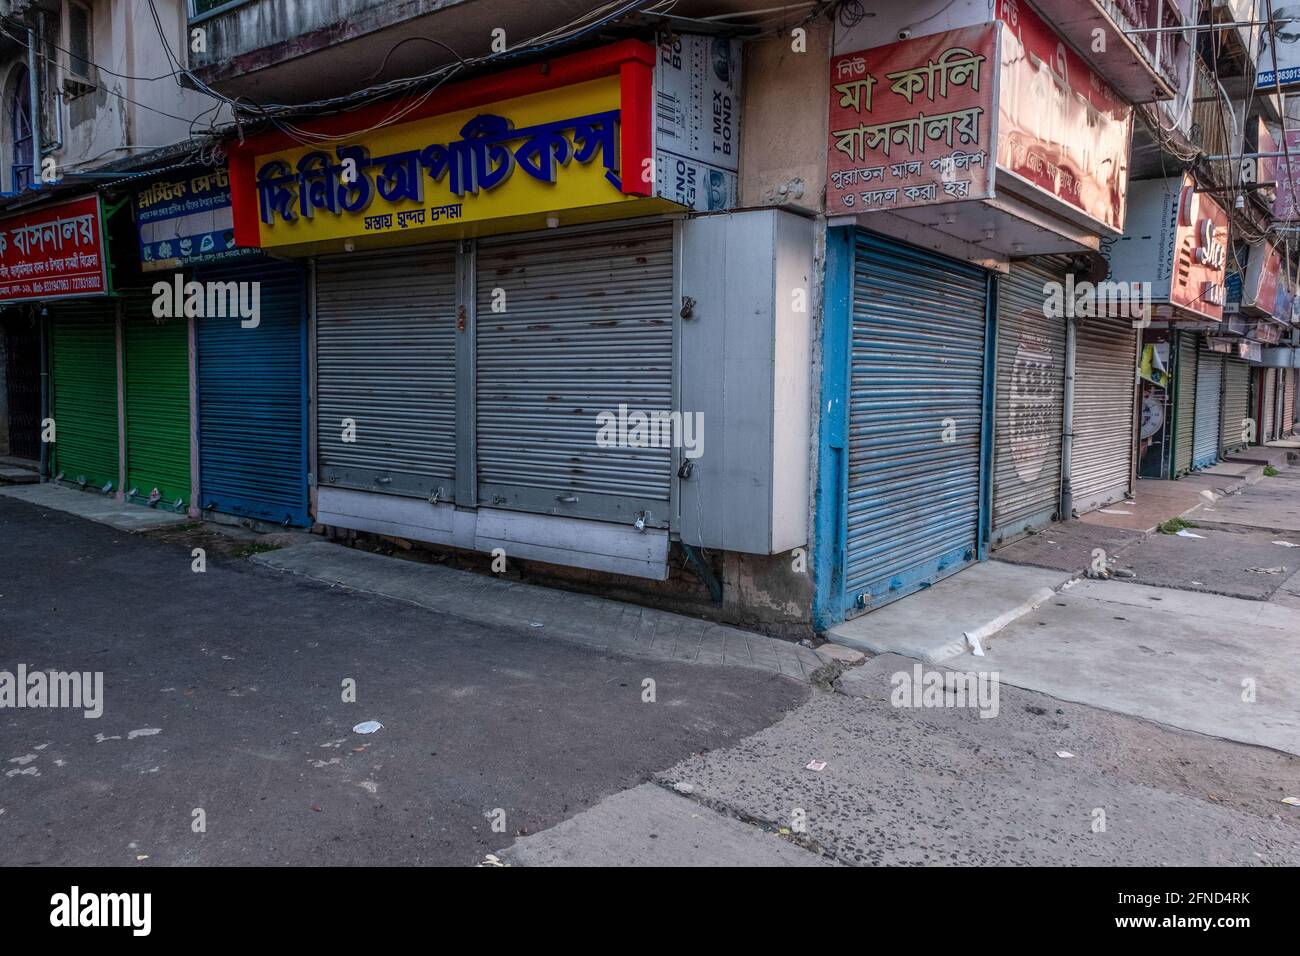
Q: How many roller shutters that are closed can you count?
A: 13